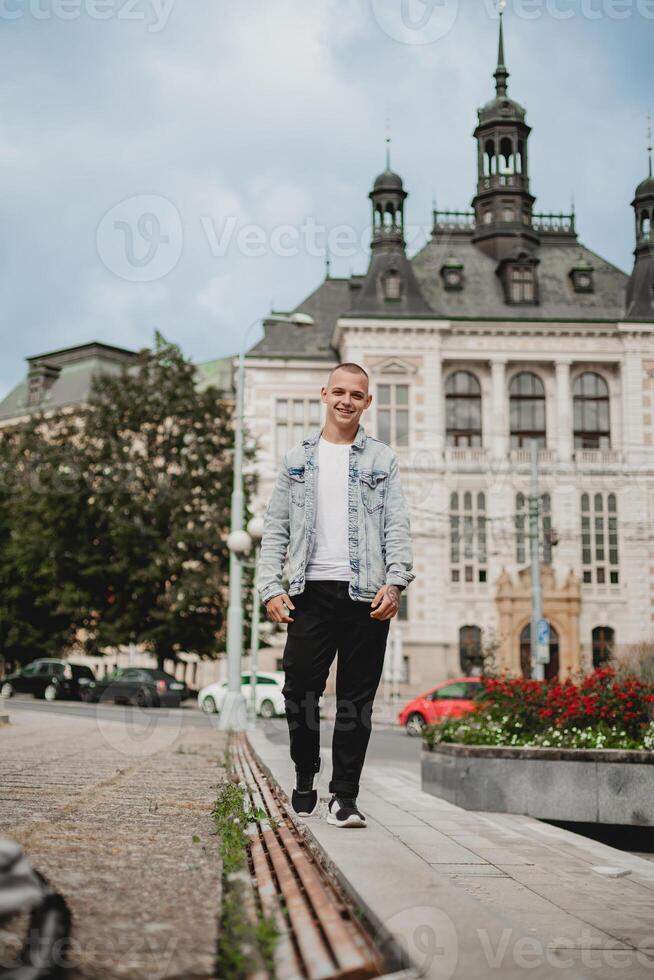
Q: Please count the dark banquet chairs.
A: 0